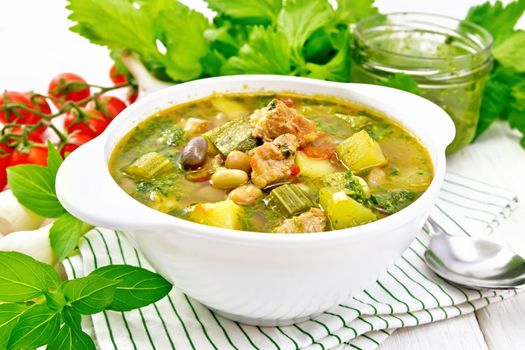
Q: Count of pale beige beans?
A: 3